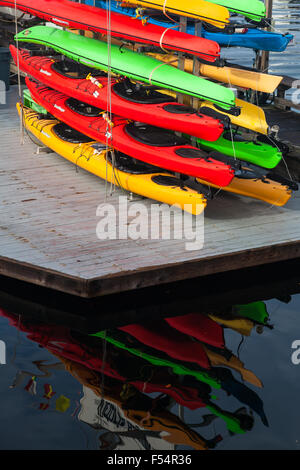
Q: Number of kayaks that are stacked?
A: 12